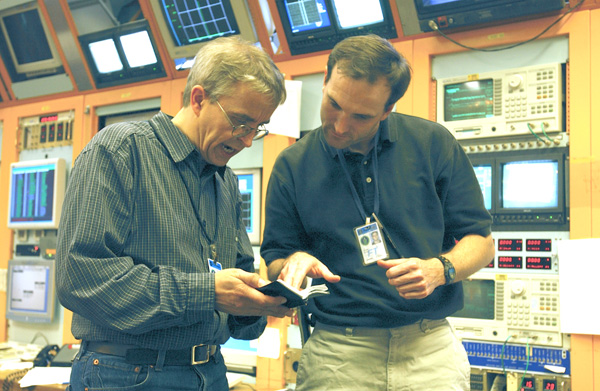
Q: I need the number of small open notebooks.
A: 1